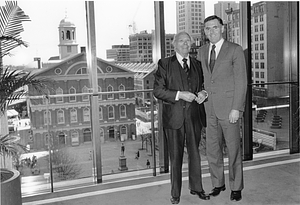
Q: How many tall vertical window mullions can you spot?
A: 4